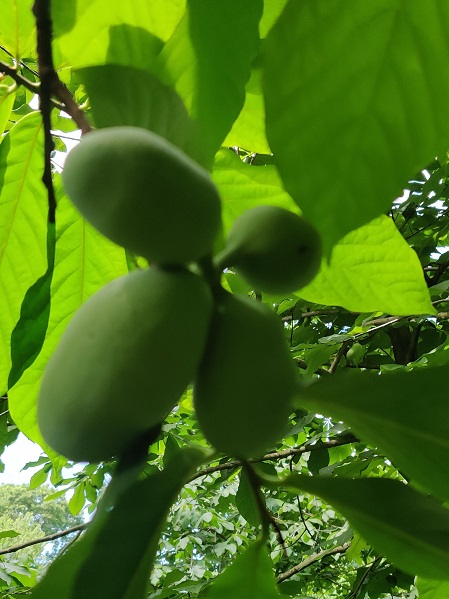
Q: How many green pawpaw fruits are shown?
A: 4